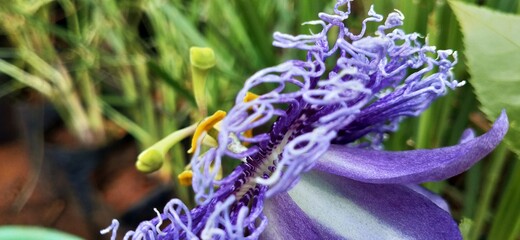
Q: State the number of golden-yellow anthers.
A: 4